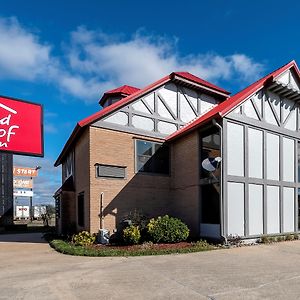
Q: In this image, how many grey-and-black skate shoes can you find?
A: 0